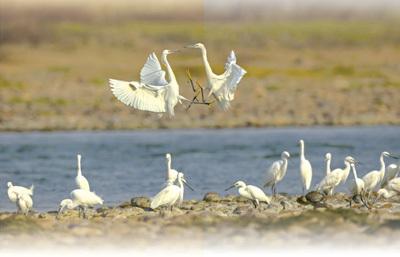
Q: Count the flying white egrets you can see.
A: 2